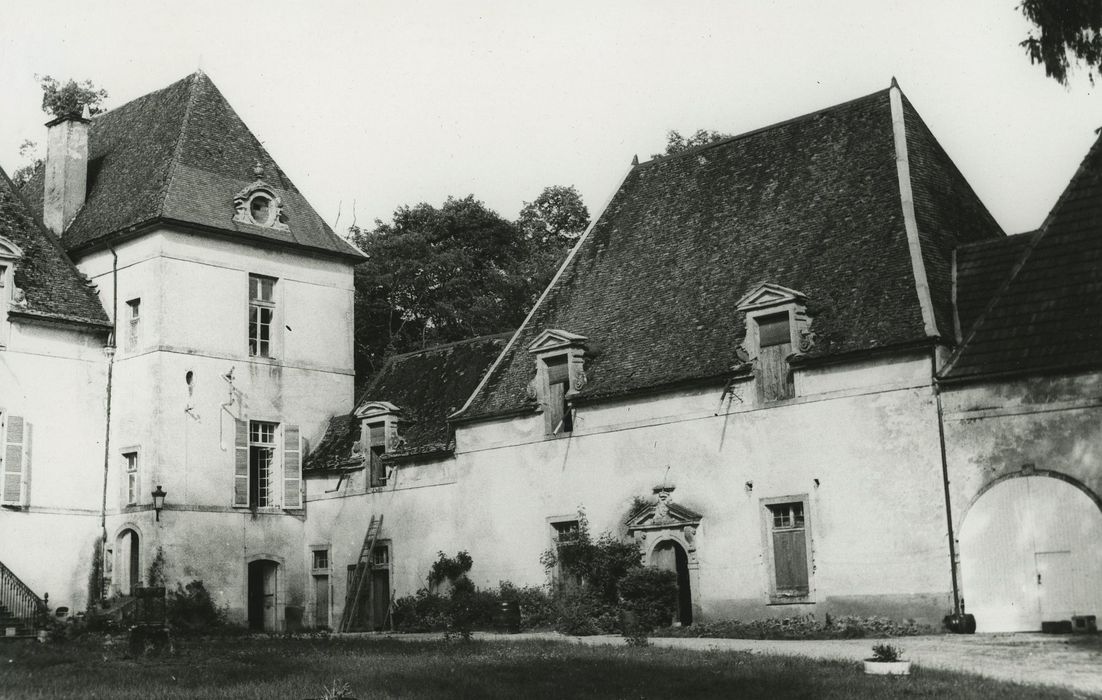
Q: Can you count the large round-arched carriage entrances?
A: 1